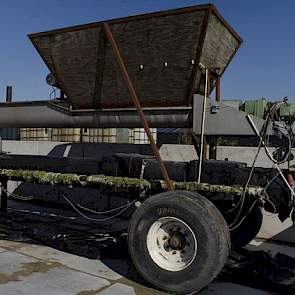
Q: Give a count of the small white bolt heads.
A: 3